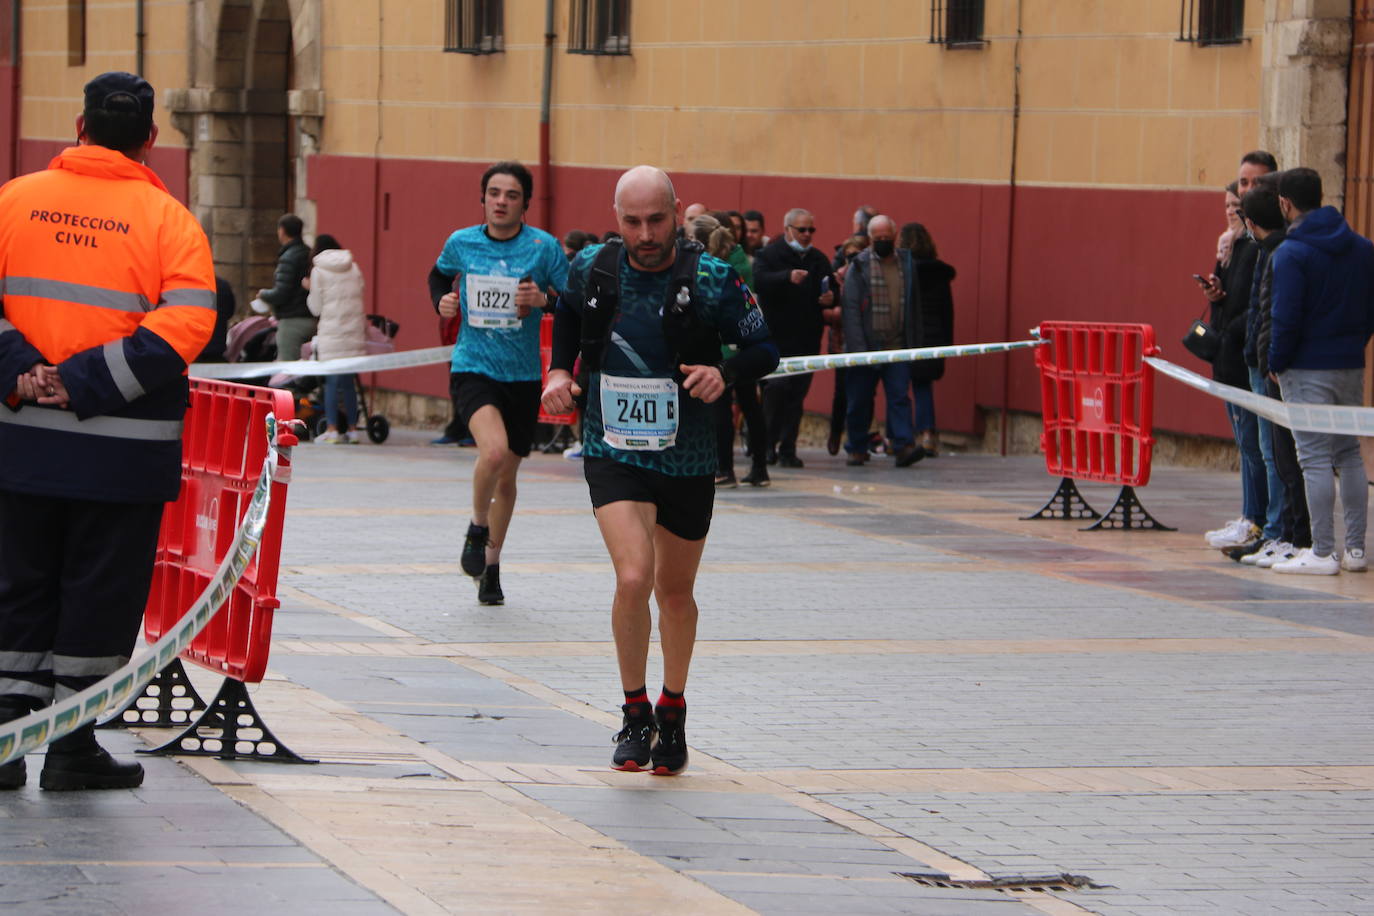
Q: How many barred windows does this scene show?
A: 4